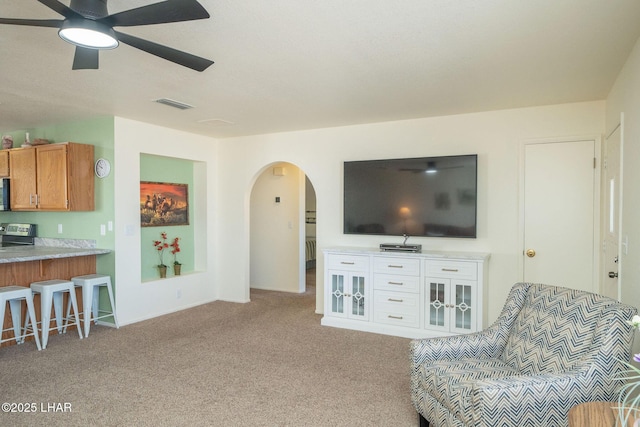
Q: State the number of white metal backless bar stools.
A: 3